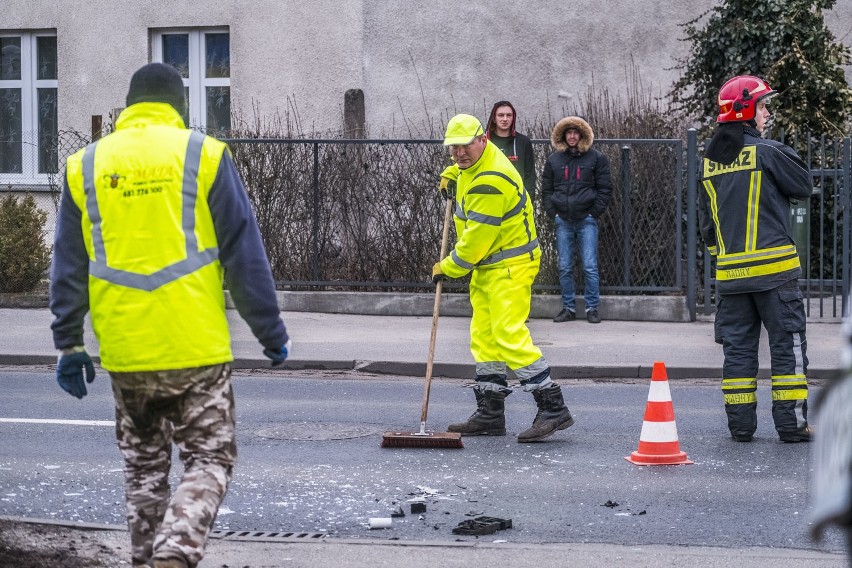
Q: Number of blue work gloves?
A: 2